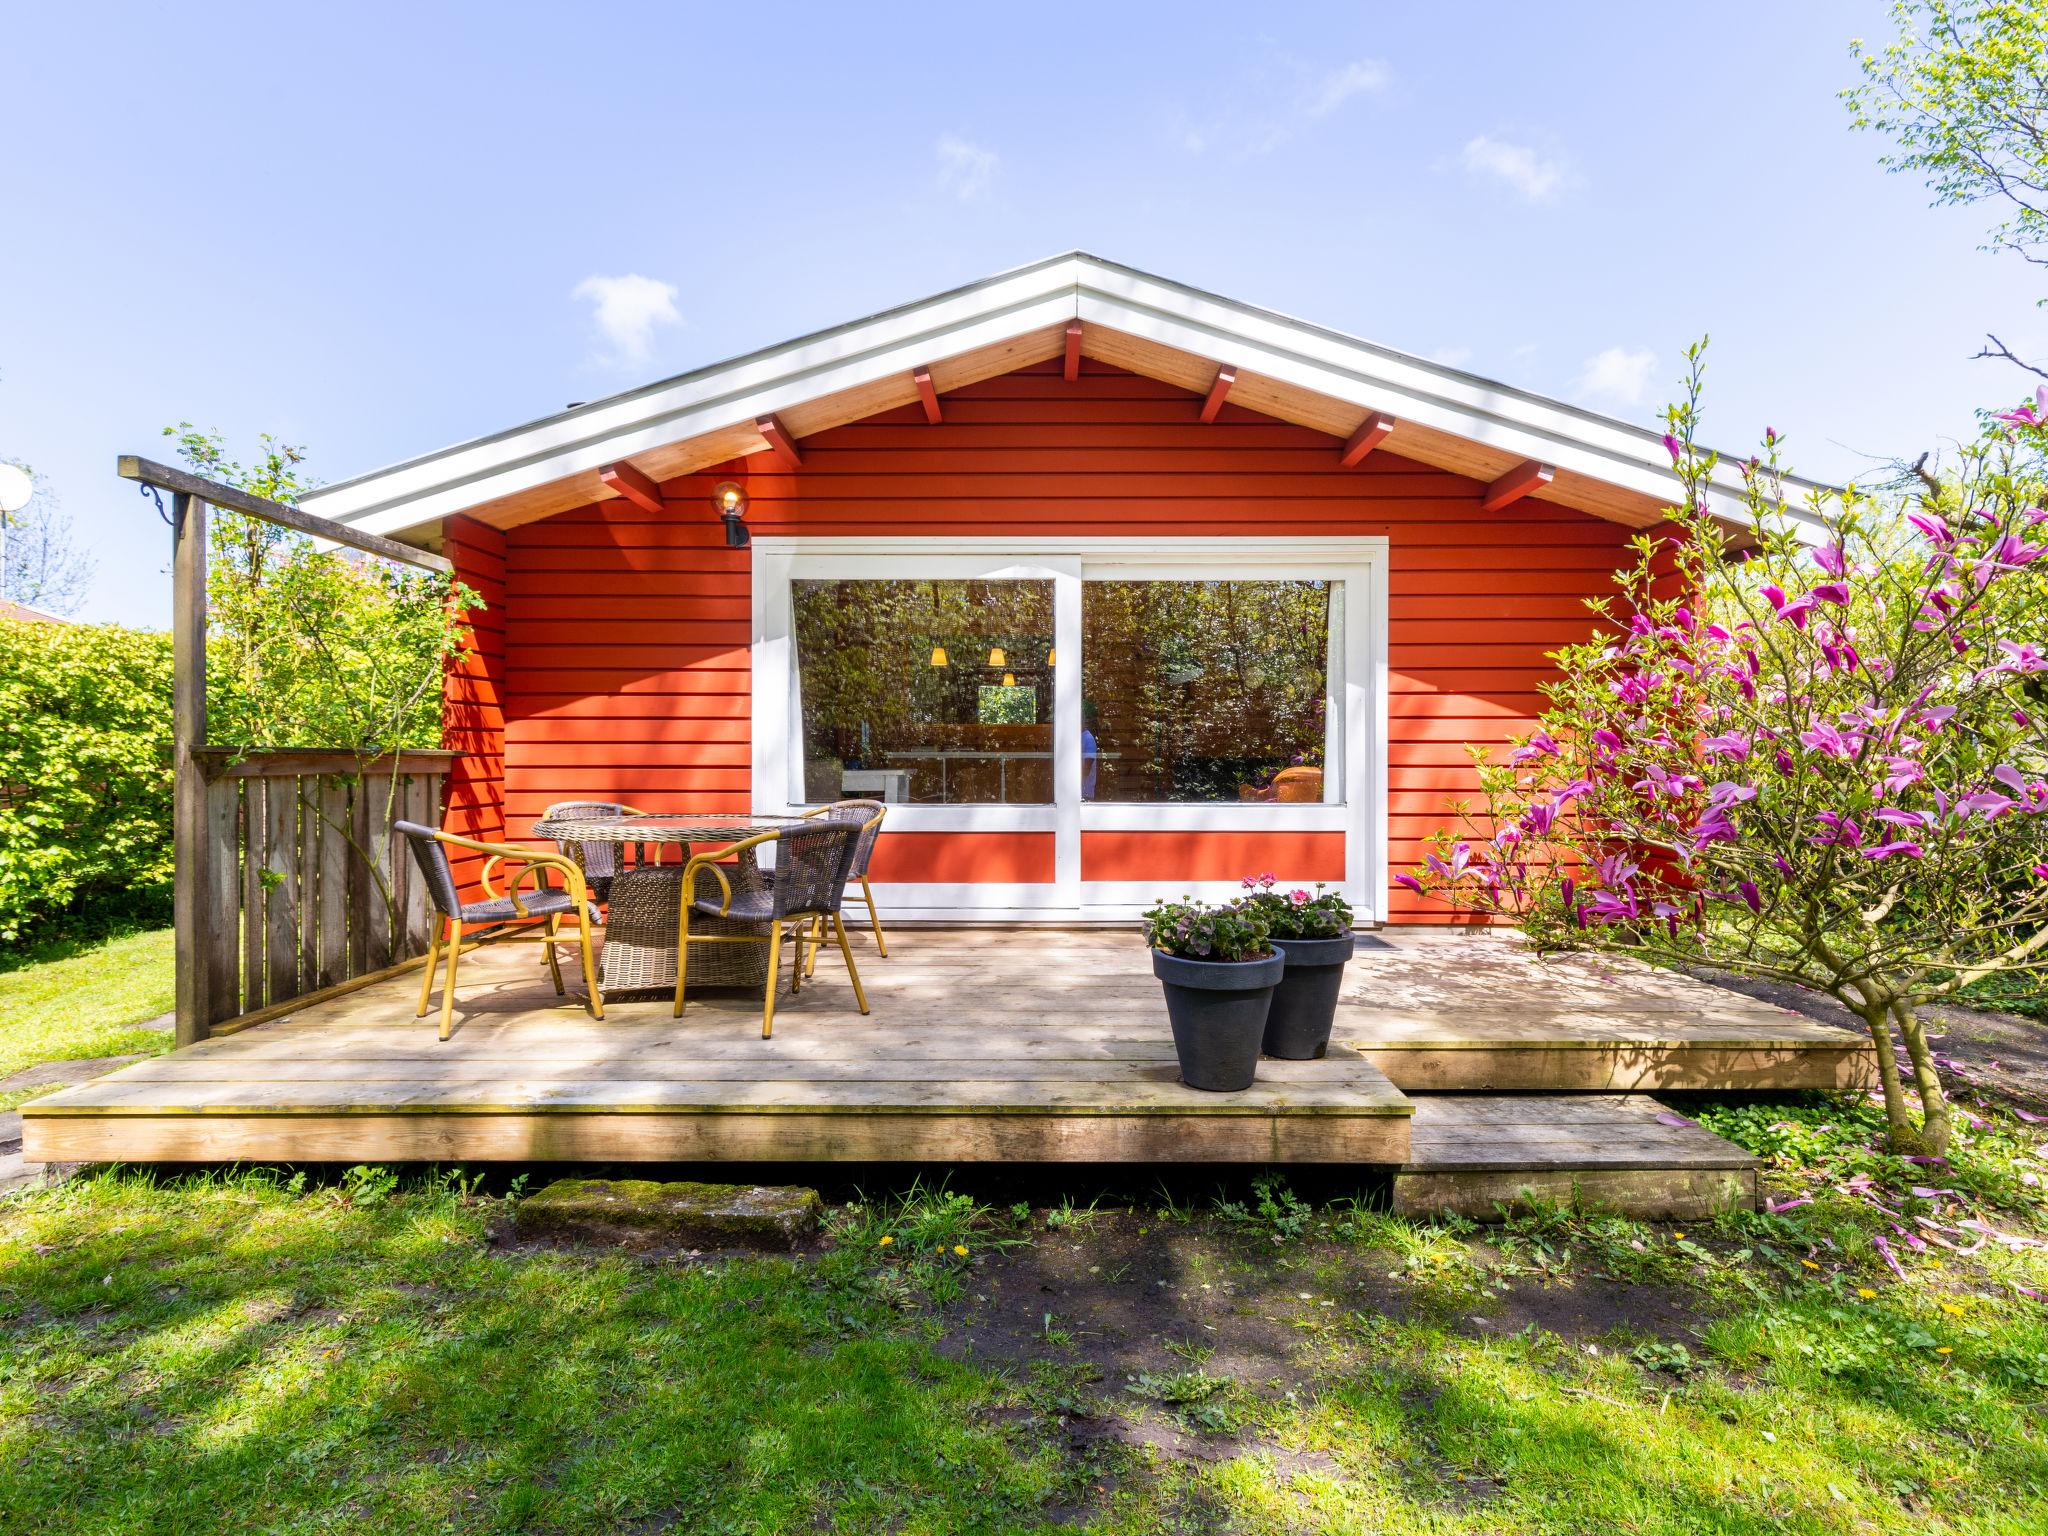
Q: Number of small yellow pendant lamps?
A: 4